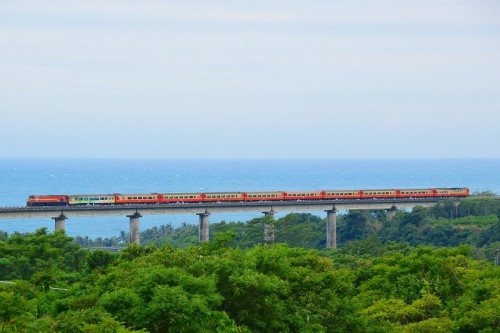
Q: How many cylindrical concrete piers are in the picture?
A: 6